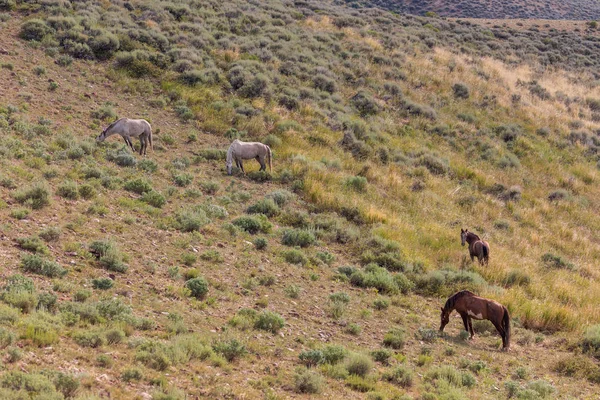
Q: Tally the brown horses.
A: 2